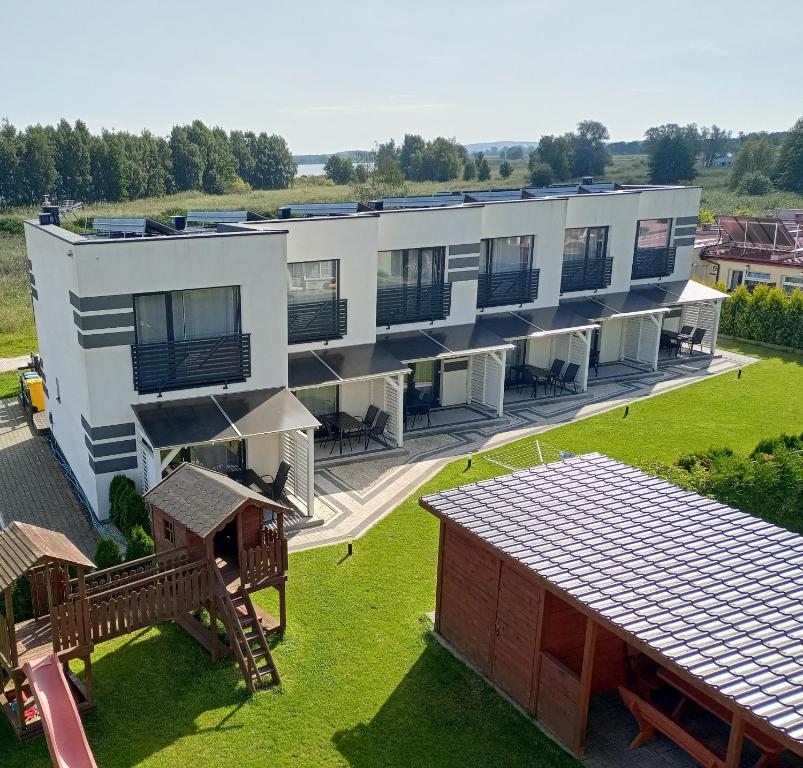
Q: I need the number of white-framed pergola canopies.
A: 6